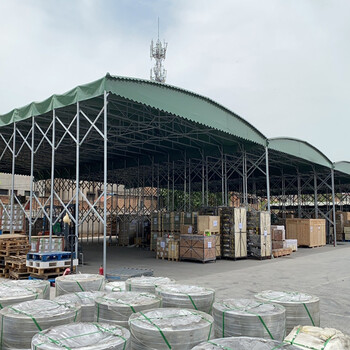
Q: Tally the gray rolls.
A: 13